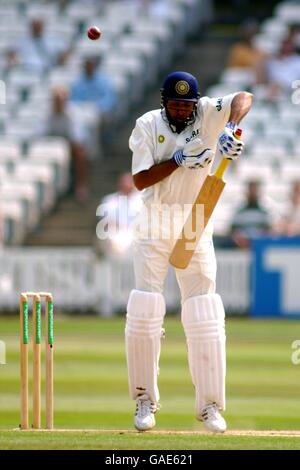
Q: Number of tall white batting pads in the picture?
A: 2